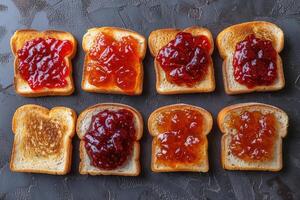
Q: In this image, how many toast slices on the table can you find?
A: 8